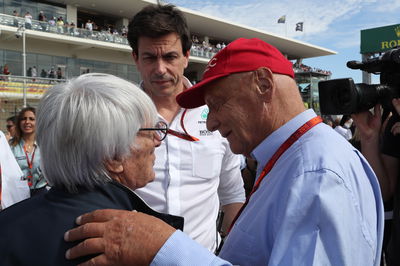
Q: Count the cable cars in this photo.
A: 0